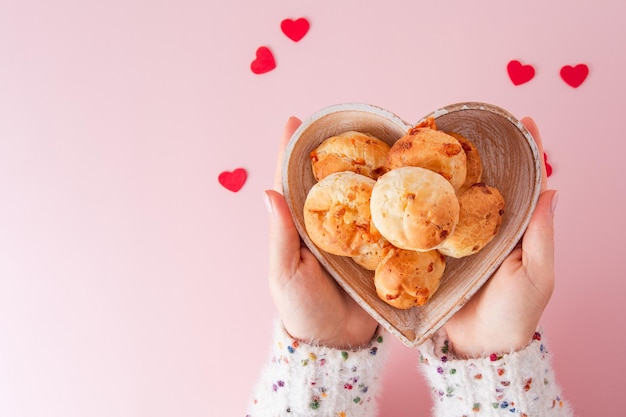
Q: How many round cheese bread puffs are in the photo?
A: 8